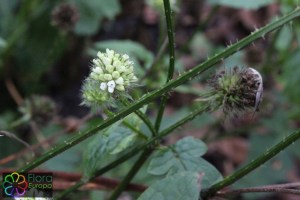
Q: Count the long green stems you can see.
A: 4